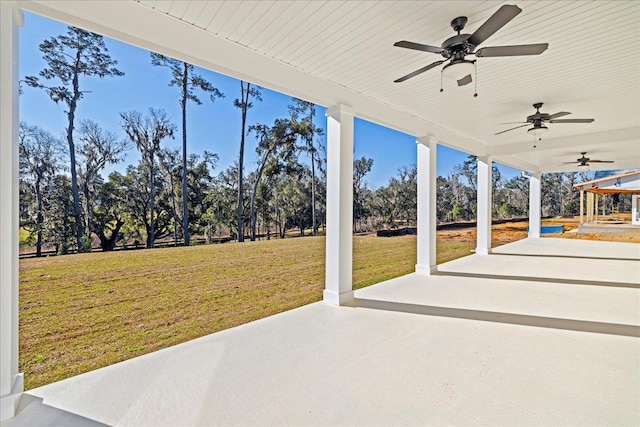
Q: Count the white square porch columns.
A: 5